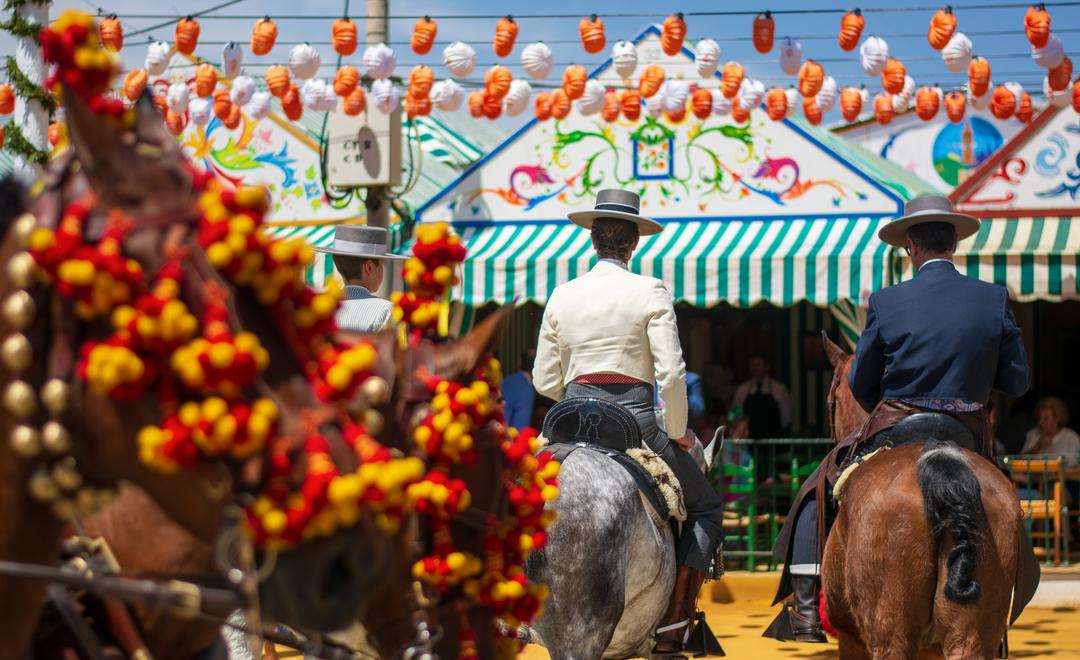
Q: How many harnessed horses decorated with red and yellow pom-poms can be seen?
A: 2